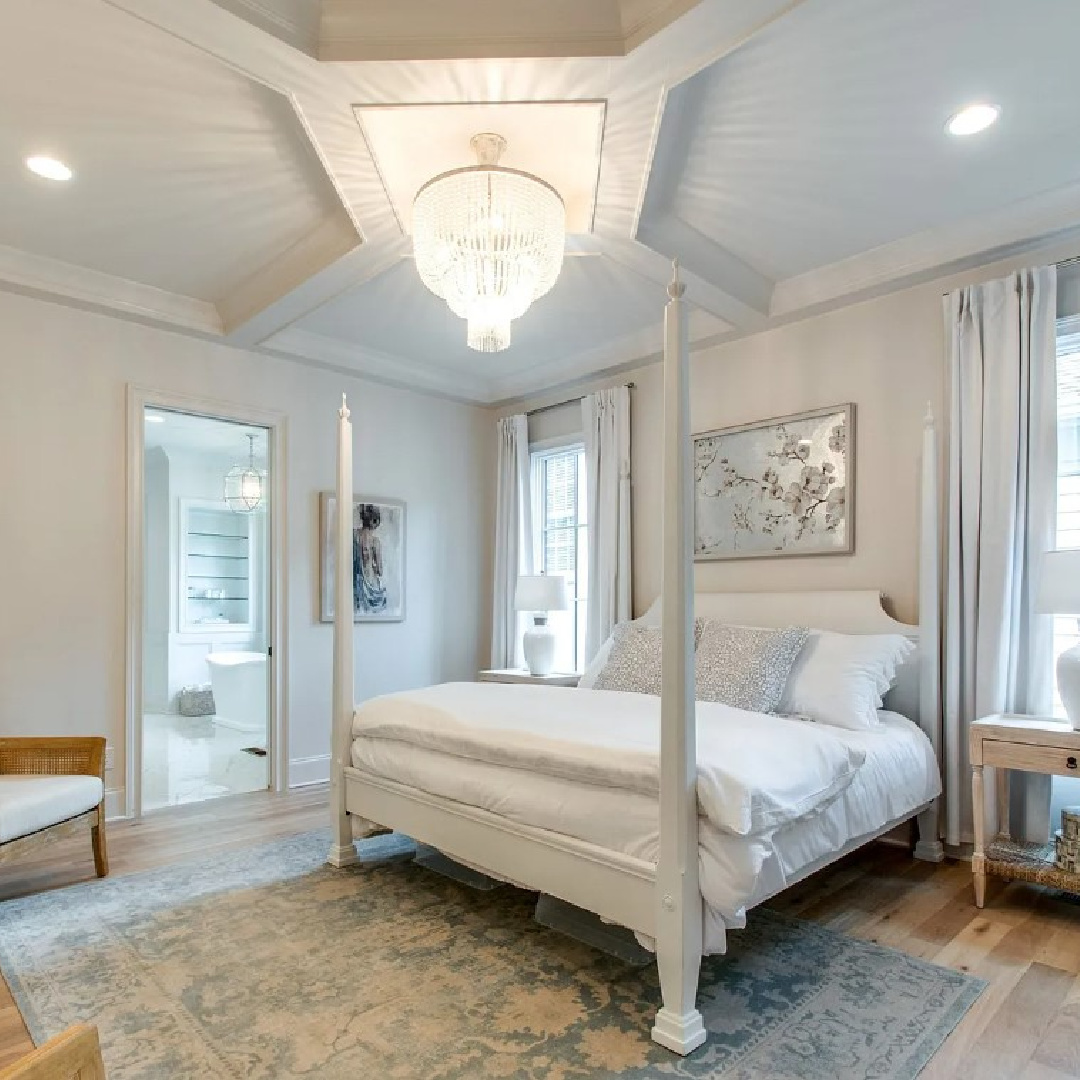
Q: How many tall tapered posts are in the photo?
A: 4